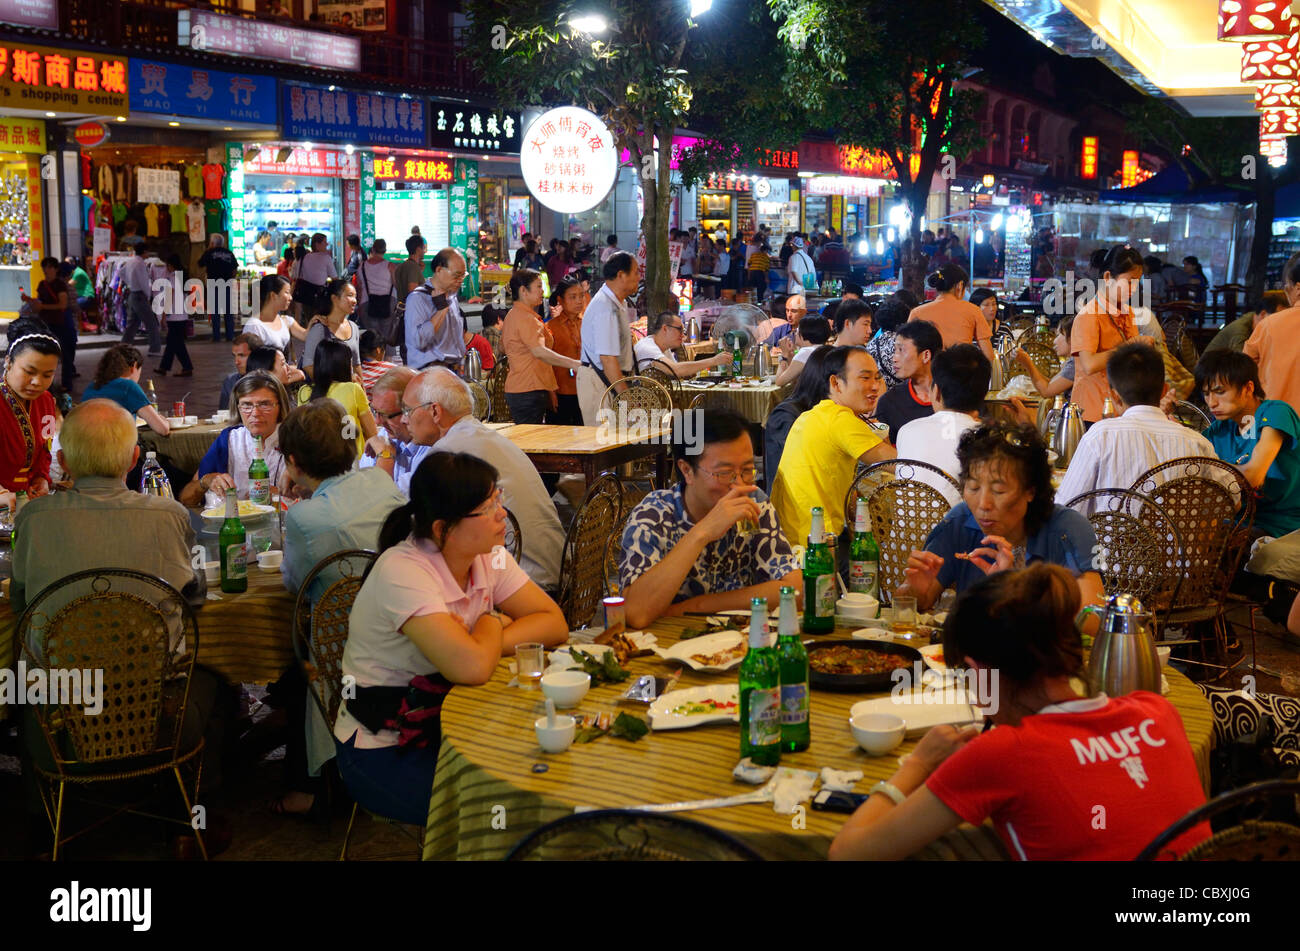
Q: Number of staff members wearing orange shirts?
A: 5